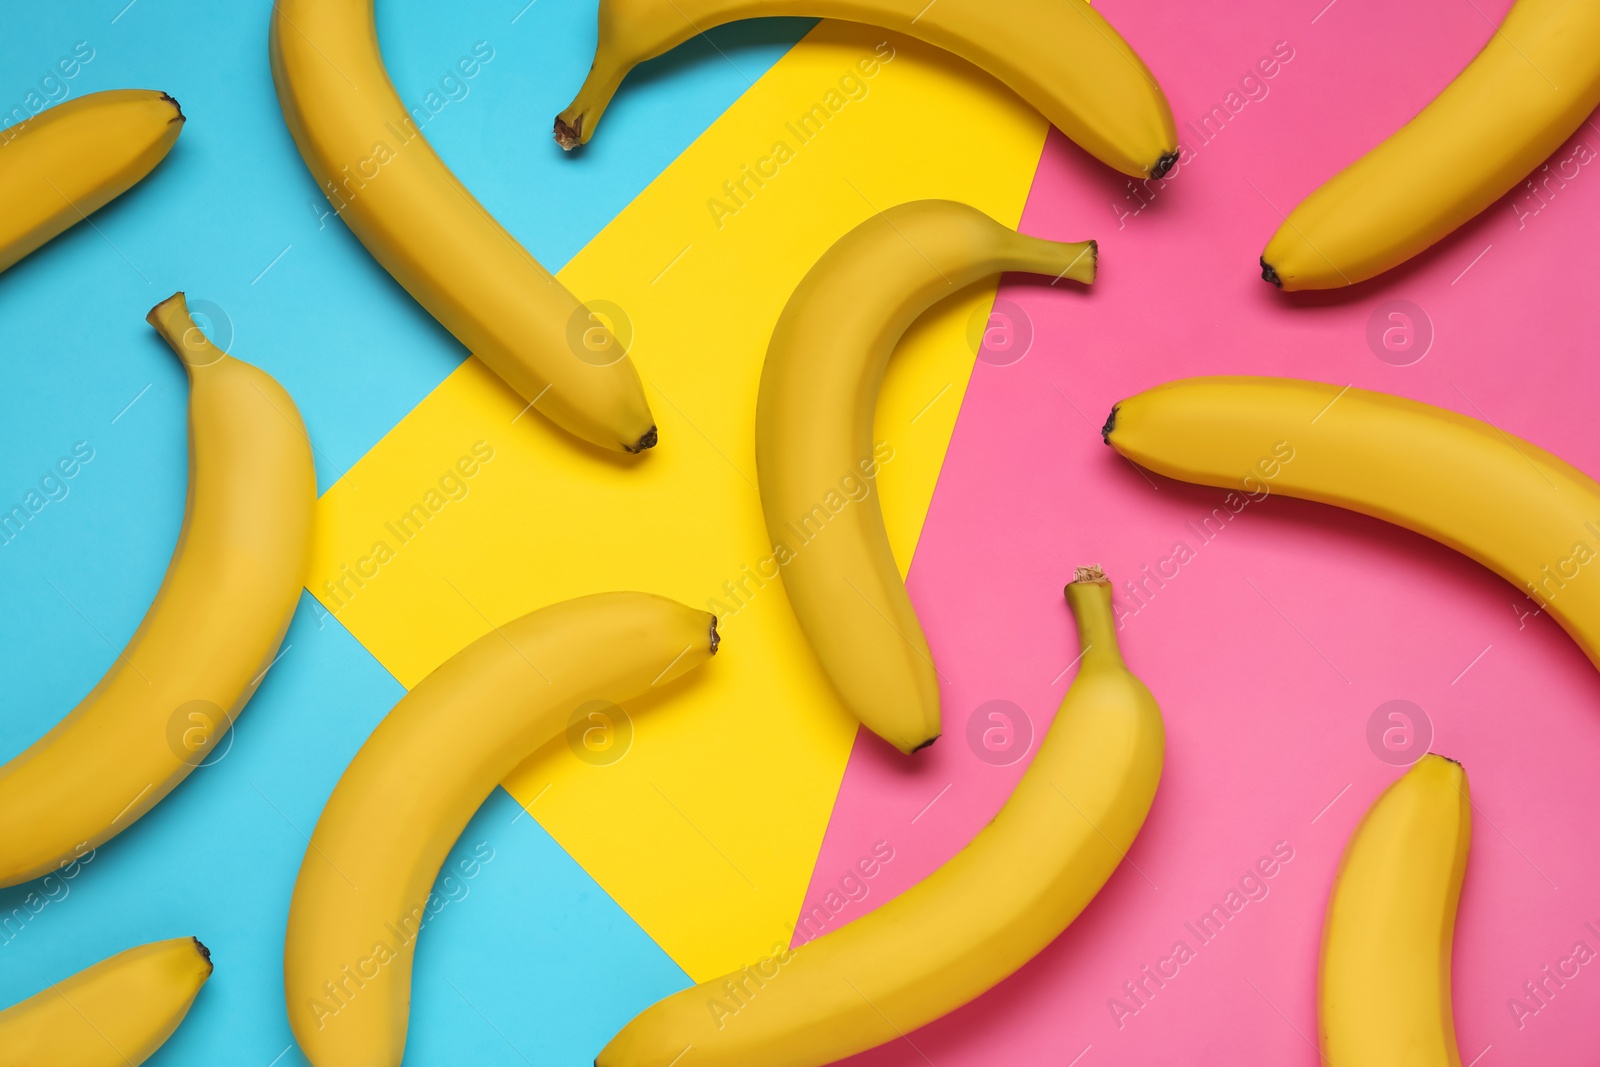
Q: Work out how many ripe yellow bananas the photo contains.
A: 11